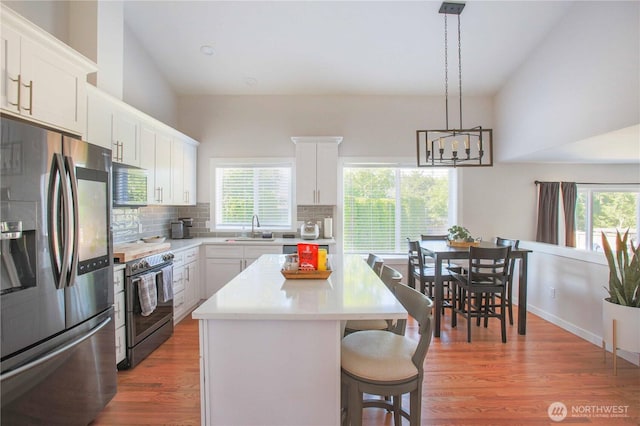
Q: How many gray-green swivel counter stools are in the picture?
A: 3